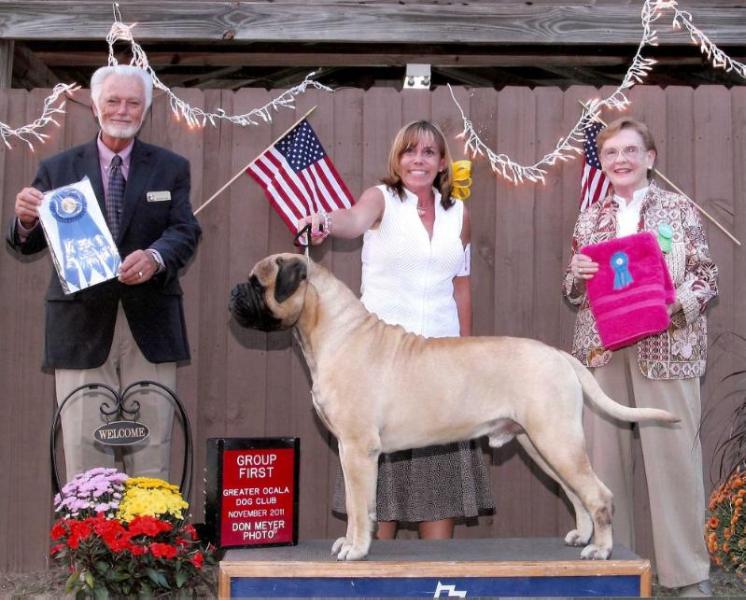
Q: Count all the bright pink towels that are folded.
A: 1